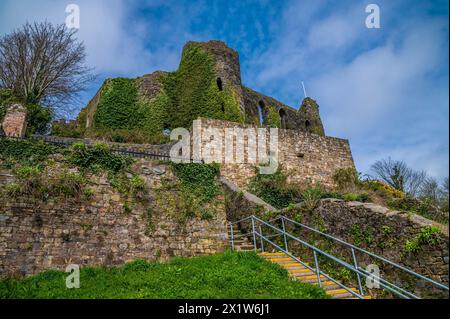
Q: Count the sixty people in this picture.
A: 0